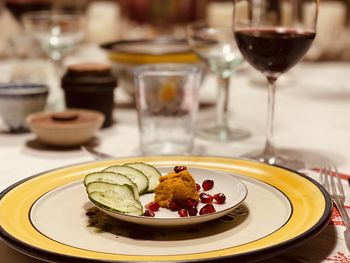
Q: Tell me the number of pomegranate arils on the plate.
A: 12